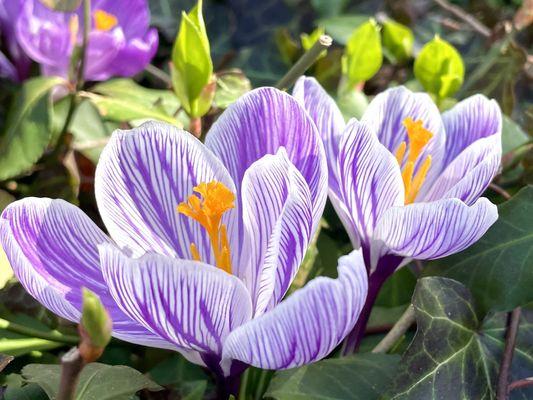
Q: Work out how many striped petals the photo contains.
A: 12